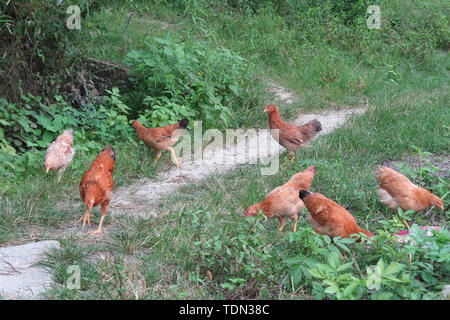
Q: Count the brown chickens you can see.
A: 6